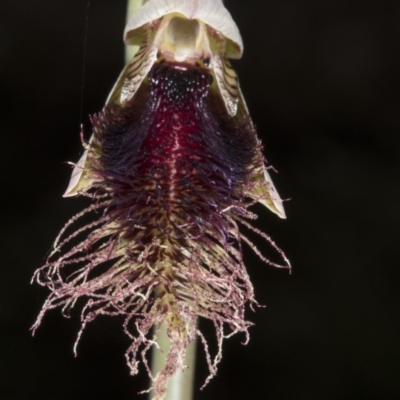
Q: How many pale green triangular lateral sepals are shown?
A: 2